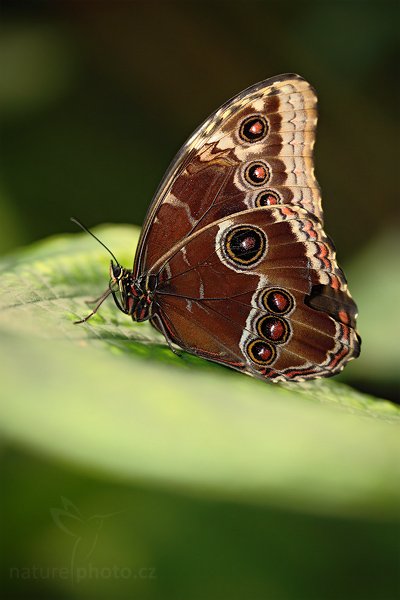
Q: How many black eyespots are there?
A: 7